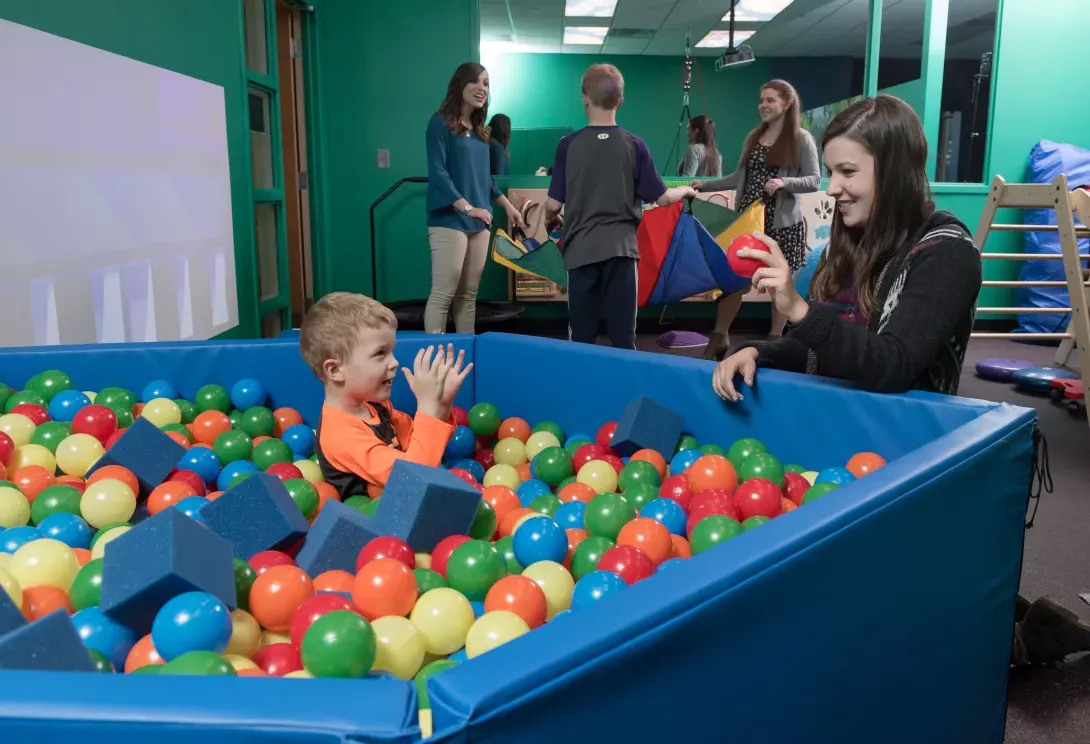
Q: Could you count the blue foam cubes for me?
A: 8